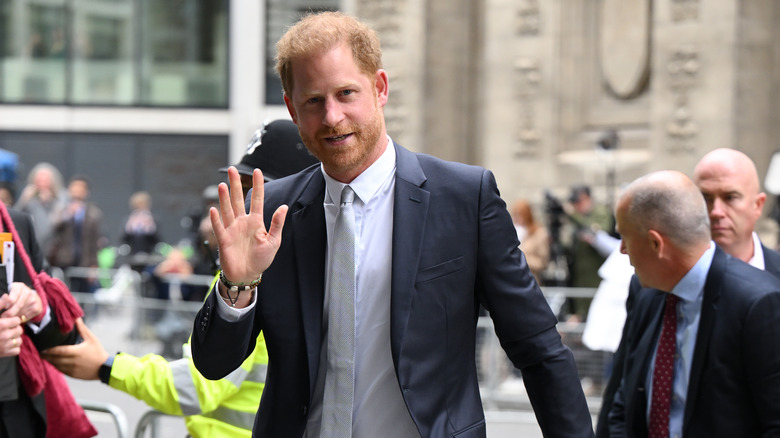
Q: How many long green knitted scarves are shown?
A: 0